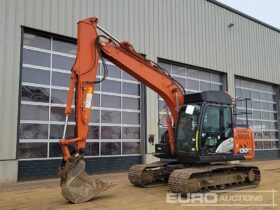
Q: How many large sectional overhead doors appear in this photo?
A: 3